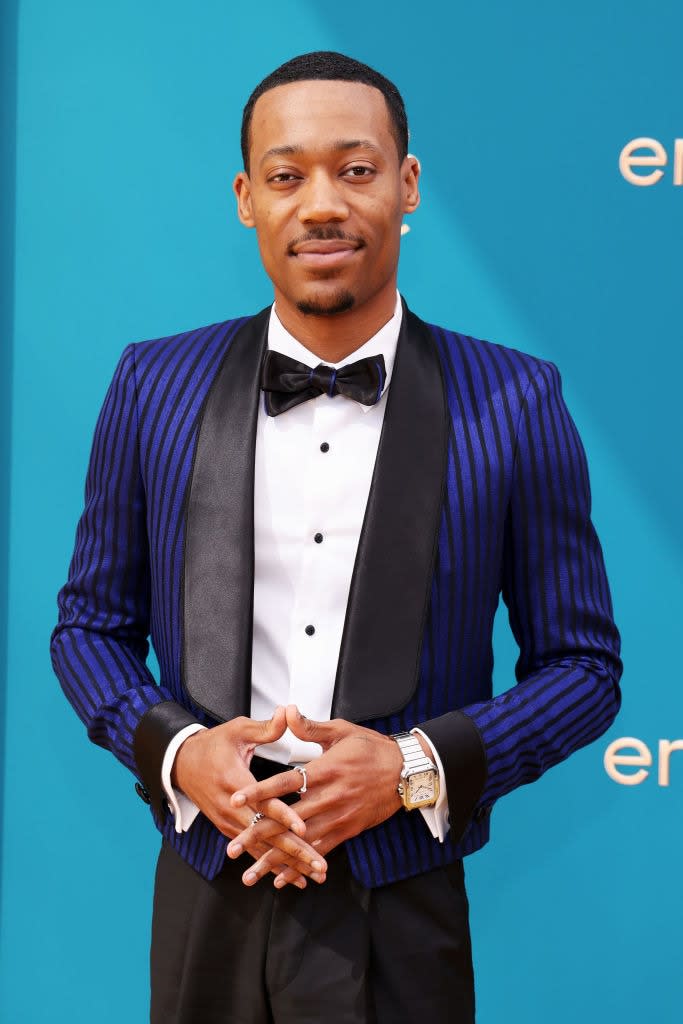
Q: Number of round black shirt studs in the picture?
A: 3